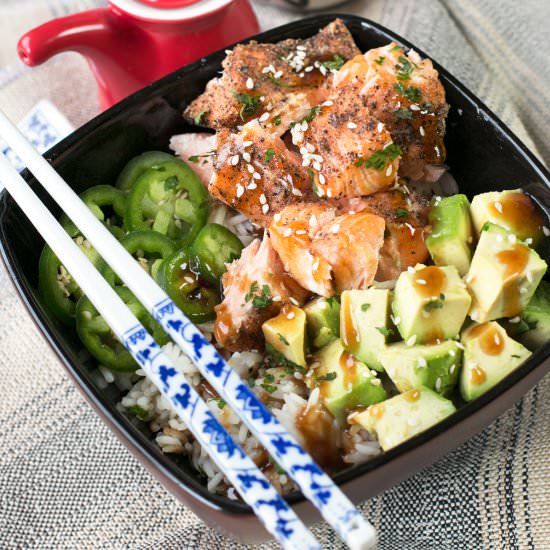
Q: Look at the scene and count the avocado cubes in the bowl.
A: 12